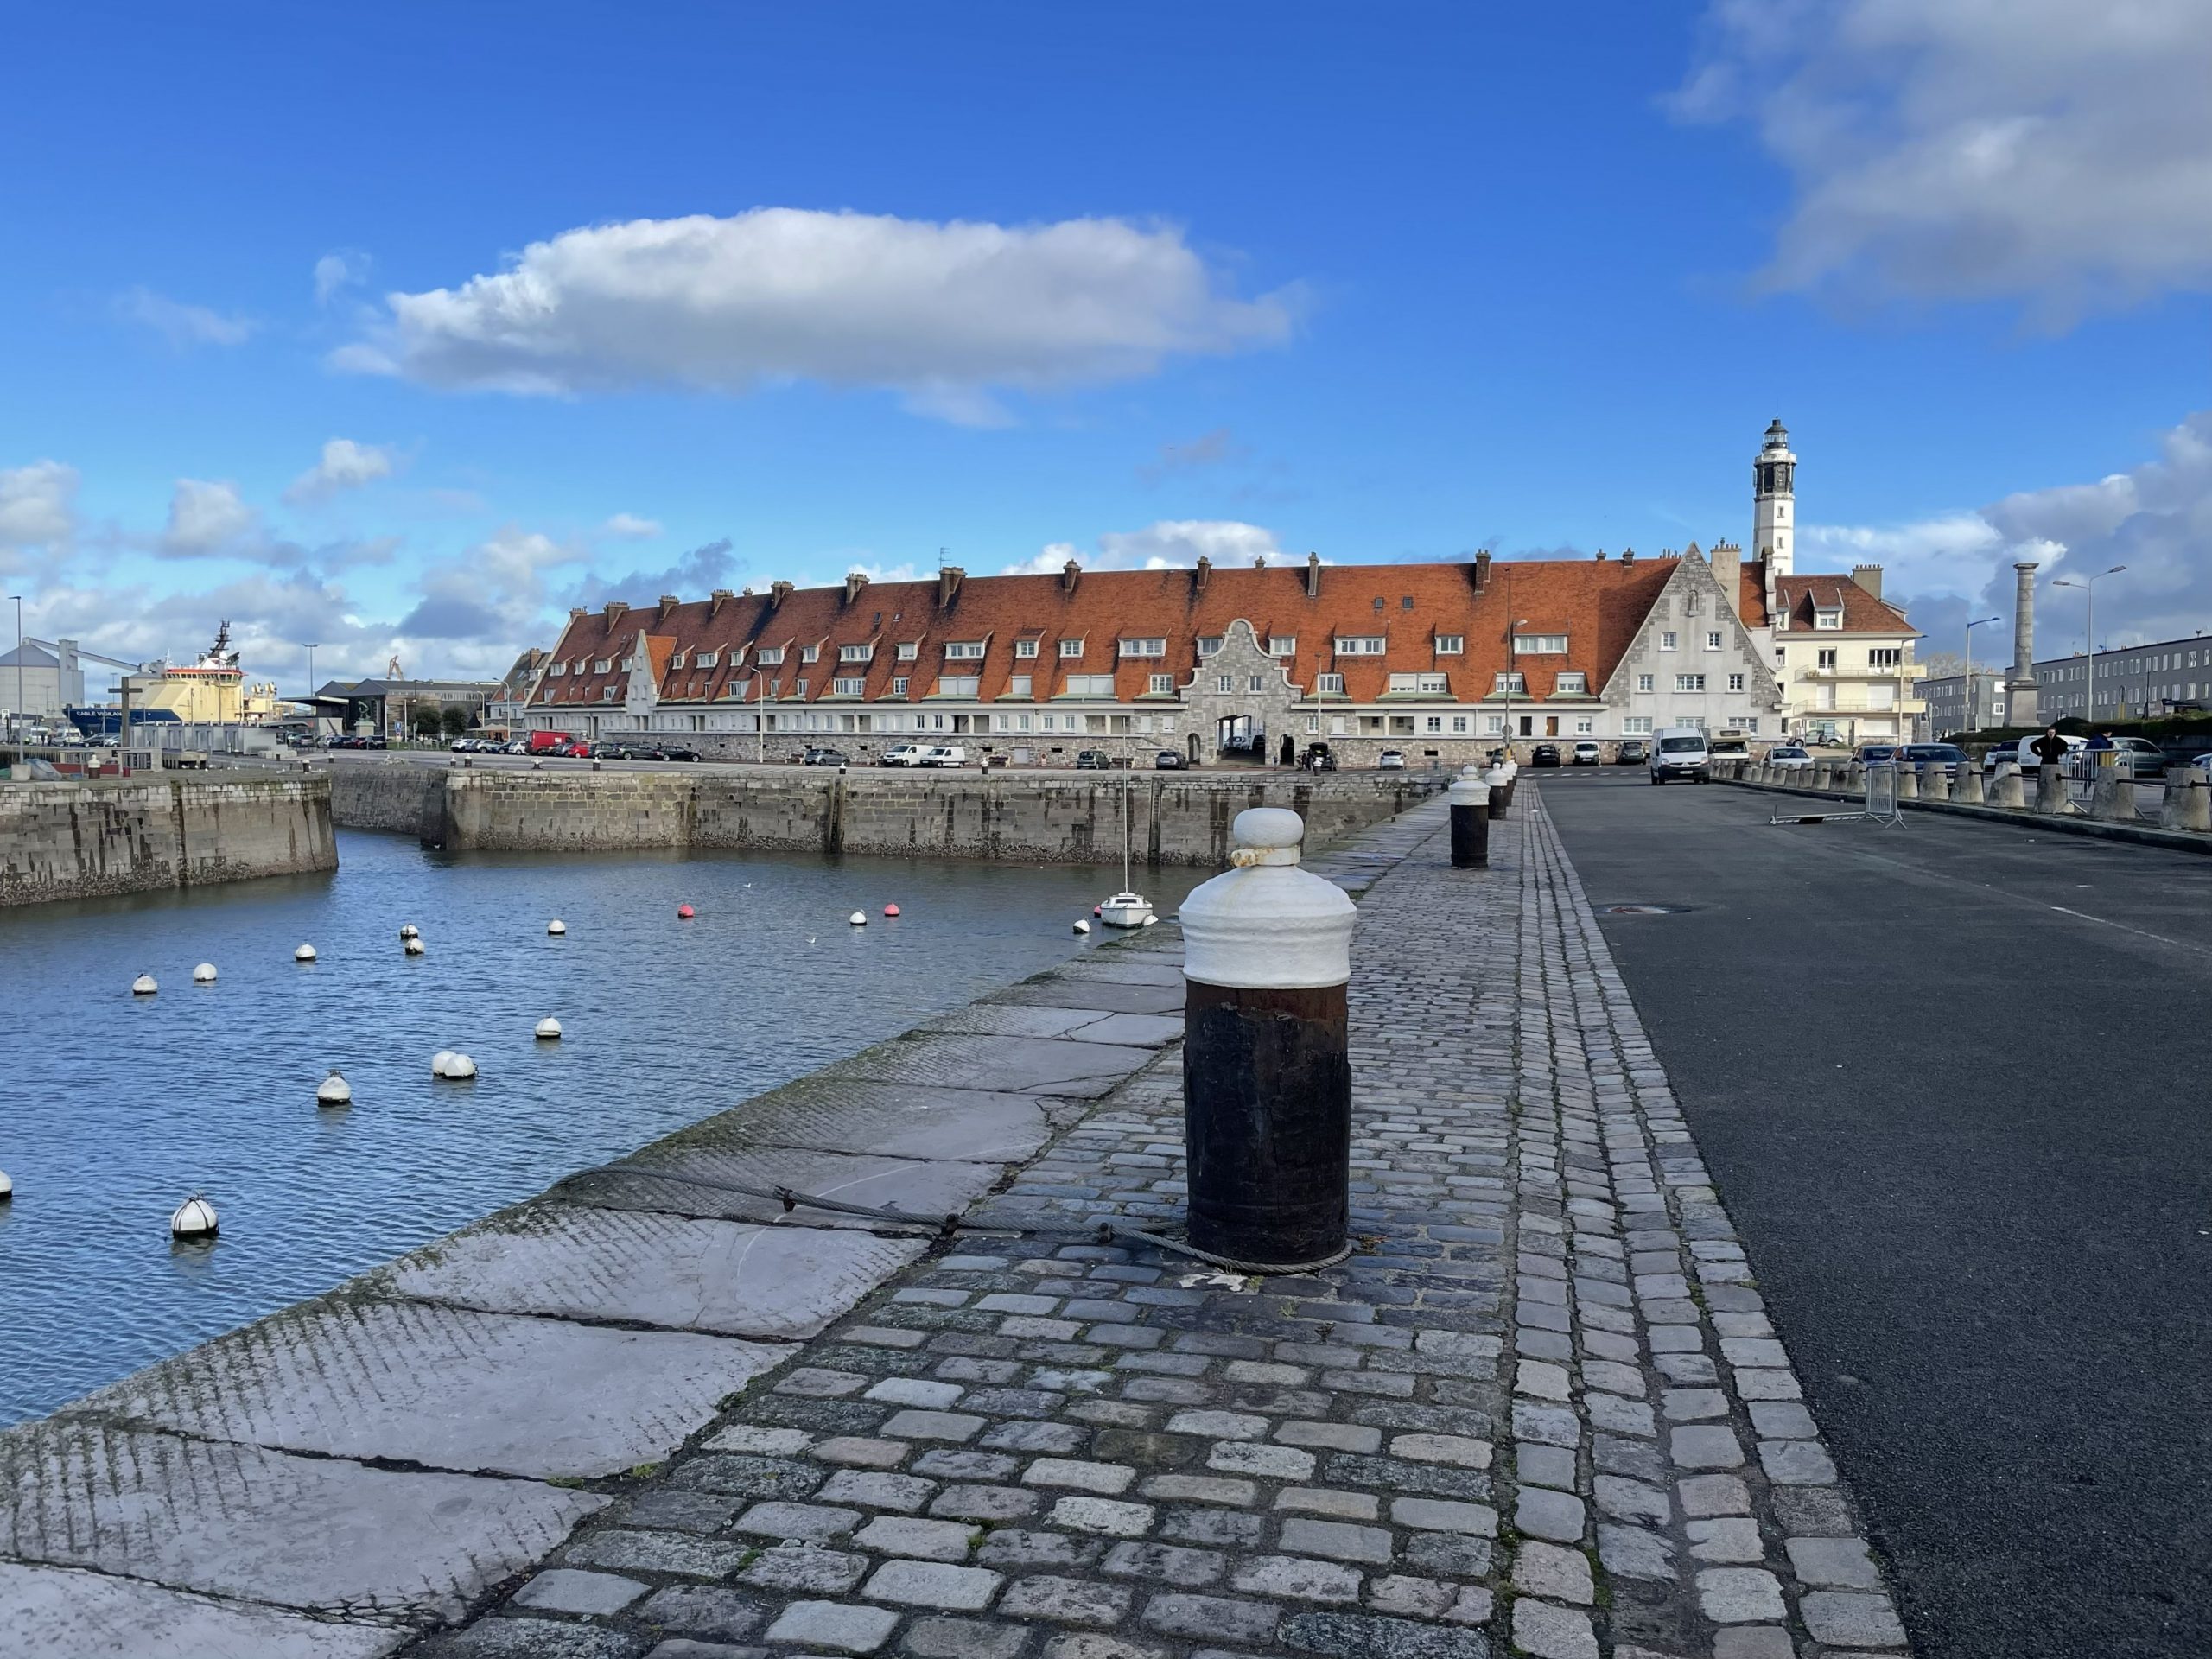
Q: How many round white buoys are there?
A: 15